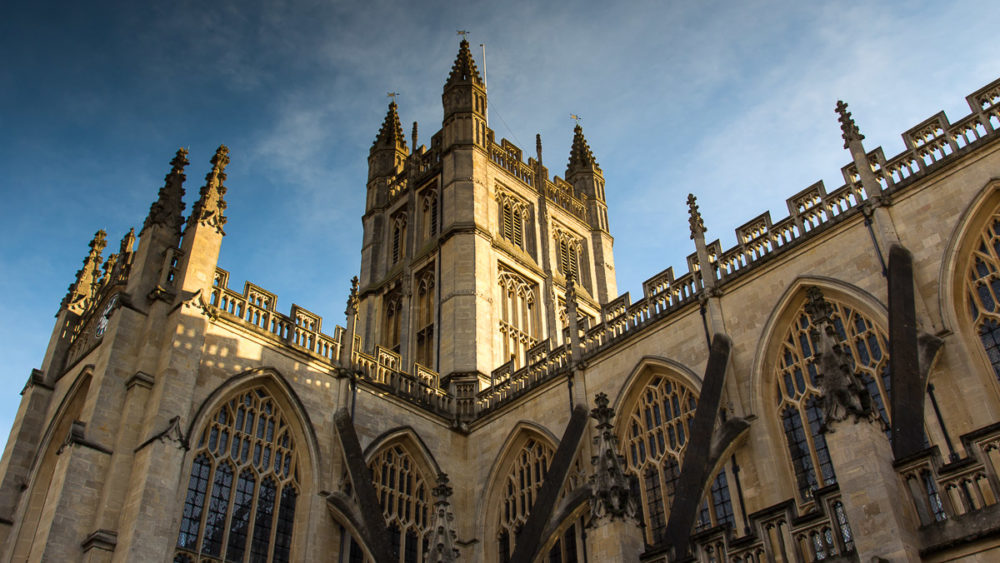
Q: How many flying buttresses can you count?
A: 4